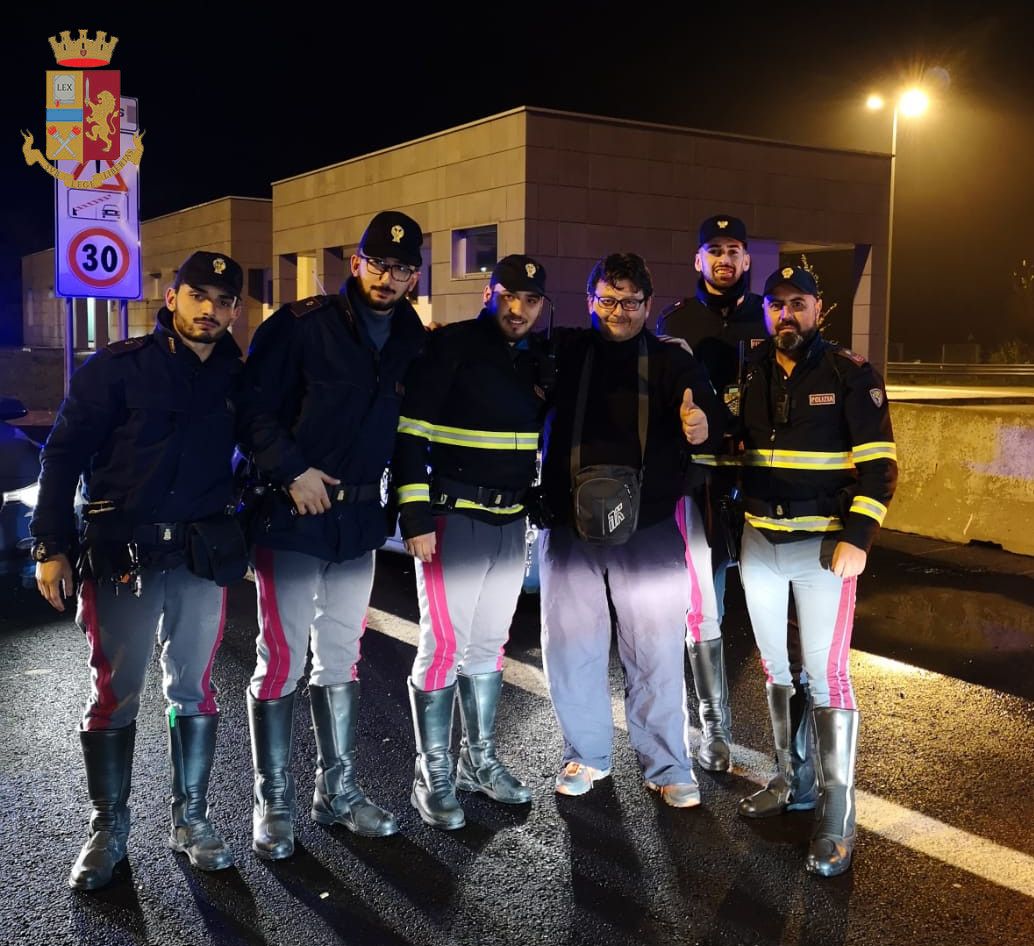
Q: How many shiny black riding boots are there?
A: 9